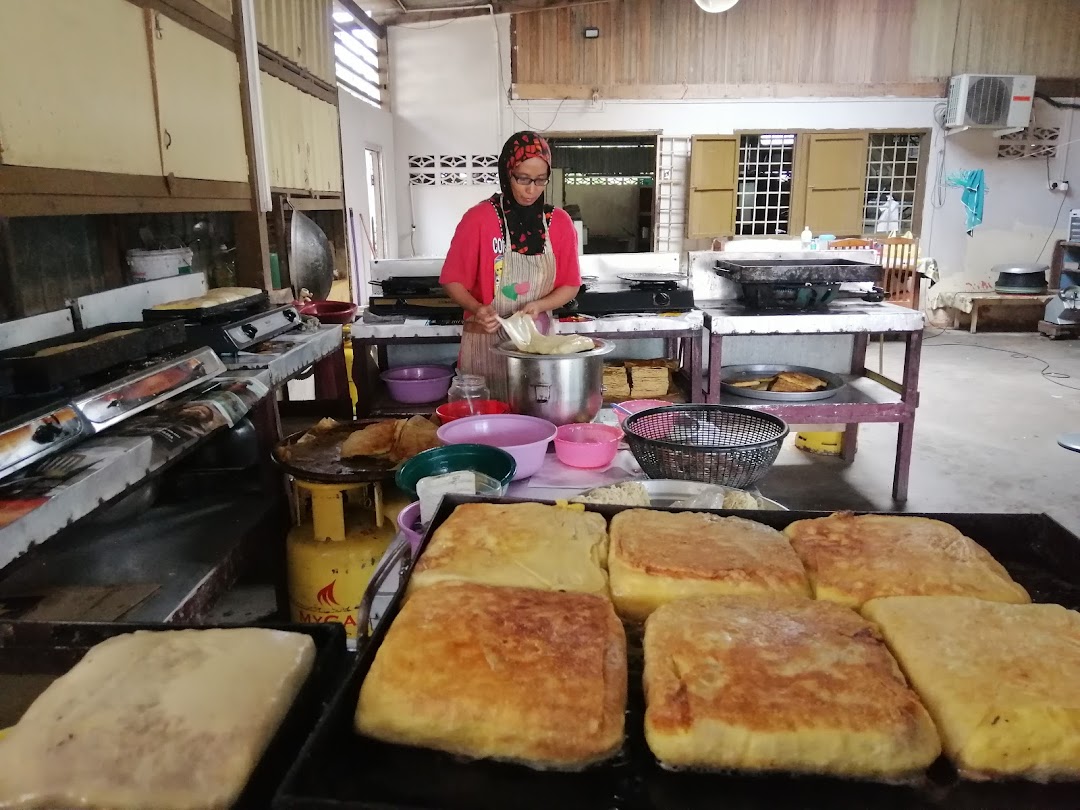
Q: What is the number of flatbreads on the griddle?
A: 6